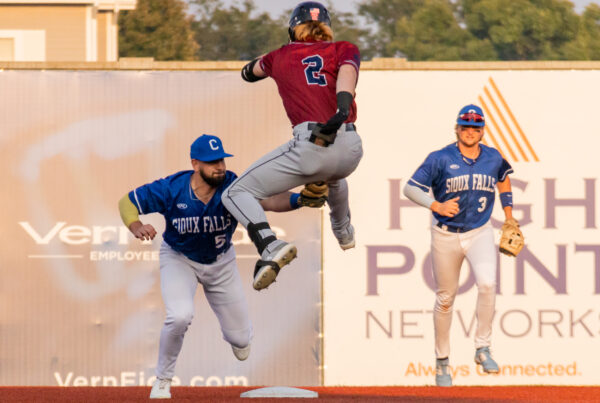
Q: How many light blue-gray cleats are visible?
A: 2